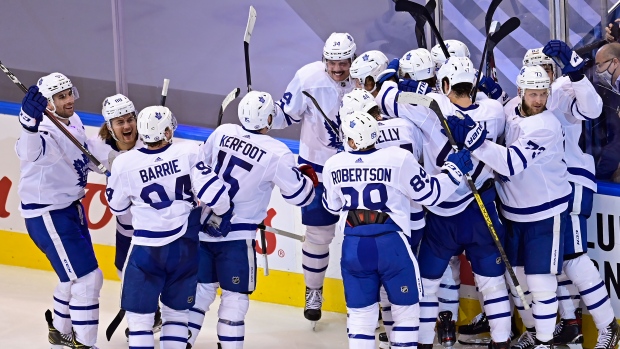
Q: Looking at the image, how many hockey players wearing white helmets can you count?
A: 13